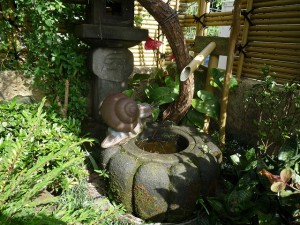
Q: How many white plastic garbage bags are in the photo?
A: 0